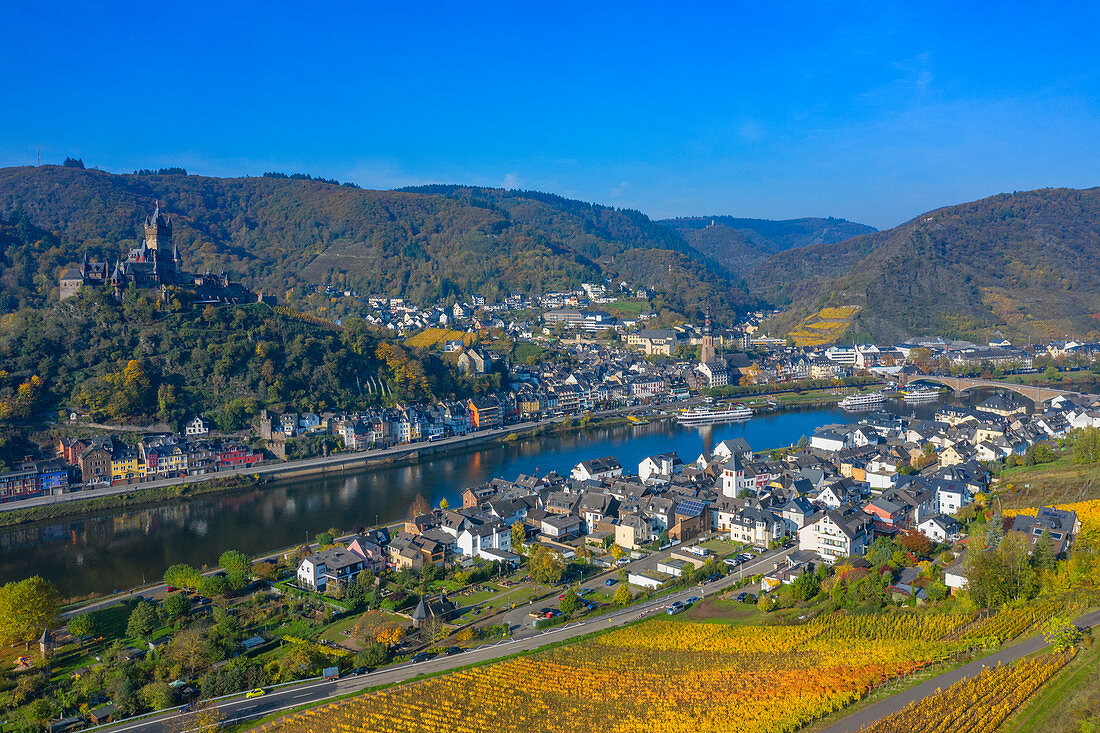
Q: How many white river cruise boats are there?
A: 3